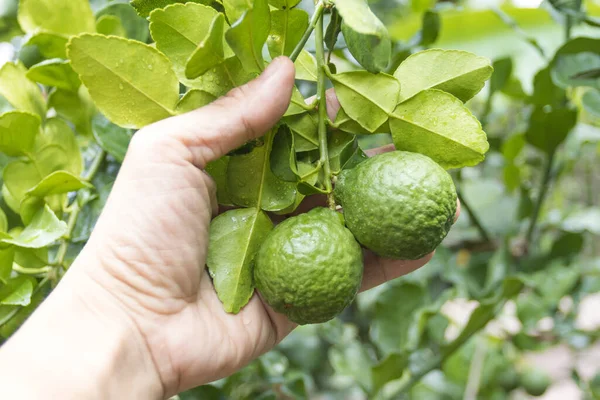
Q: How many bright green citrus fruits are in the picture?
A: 2